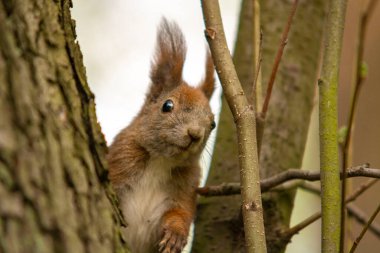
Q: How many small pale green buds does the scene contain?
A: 2